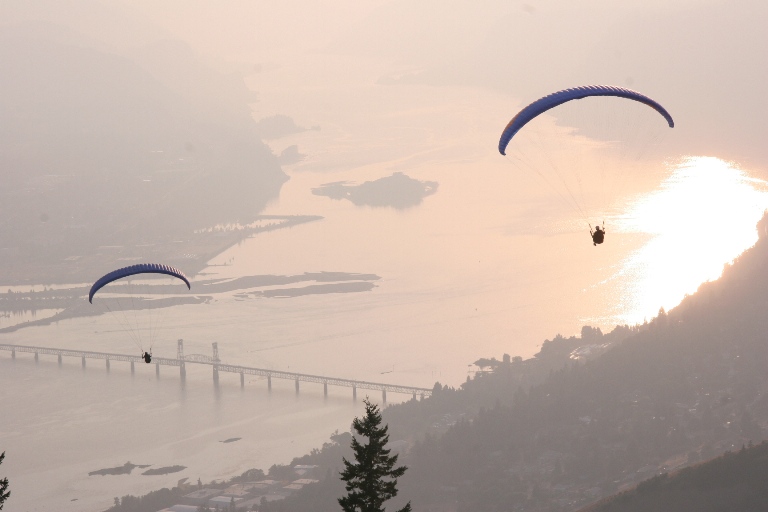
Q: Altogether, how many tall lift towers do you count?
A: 2